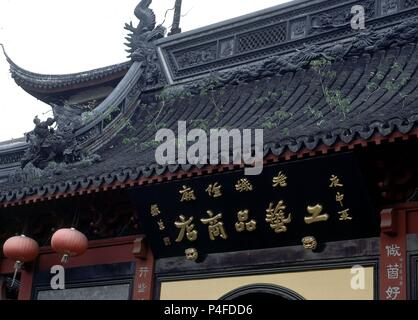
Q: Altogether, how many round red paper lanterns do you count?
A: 2